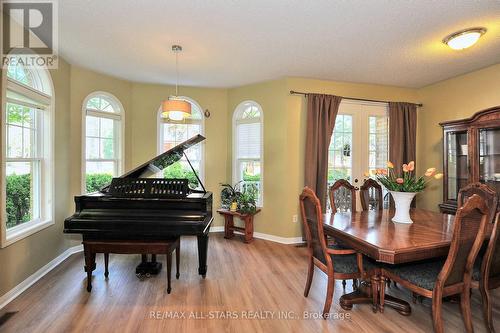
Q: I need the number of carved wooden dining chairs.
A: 6